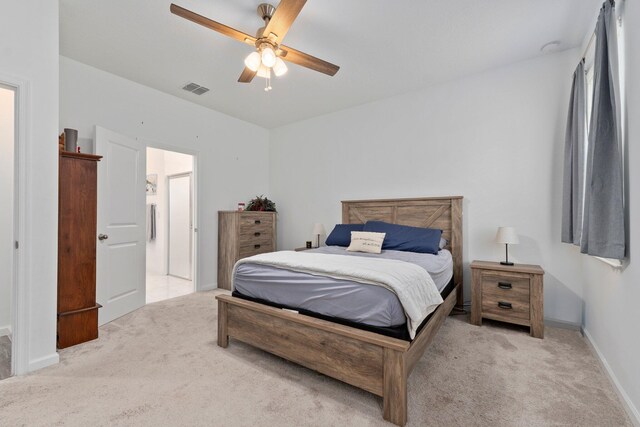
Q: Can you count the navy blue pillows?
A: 2